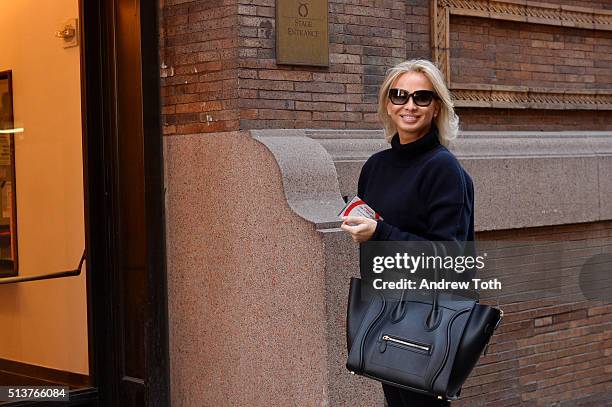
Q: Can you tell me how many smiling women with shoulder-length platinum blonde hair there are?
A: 1